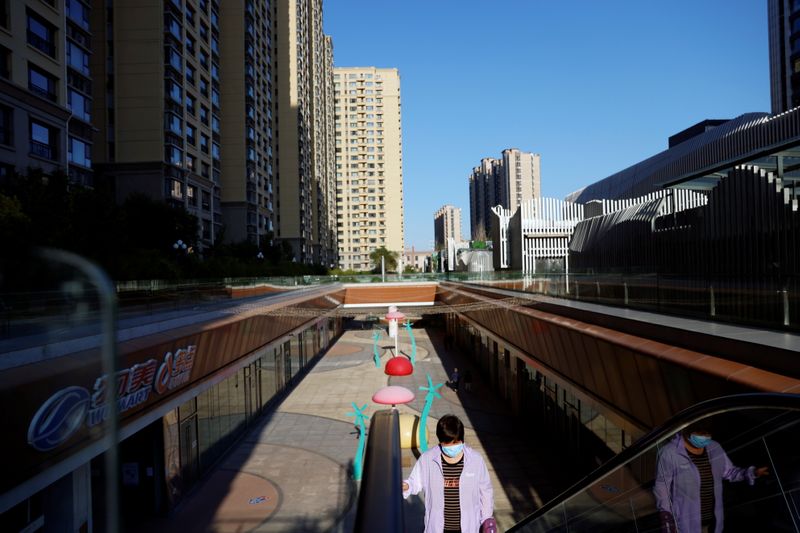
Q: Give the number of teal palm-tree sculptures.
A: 4